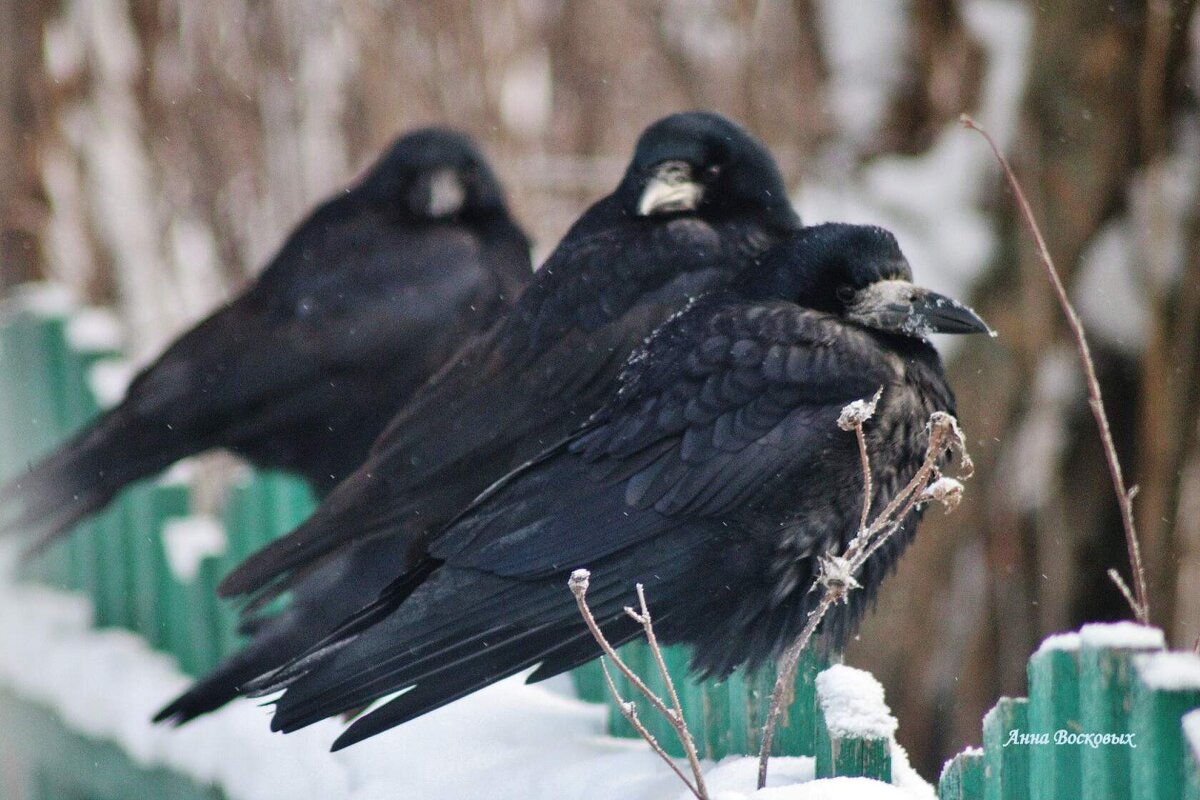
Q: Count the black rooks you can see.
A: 3